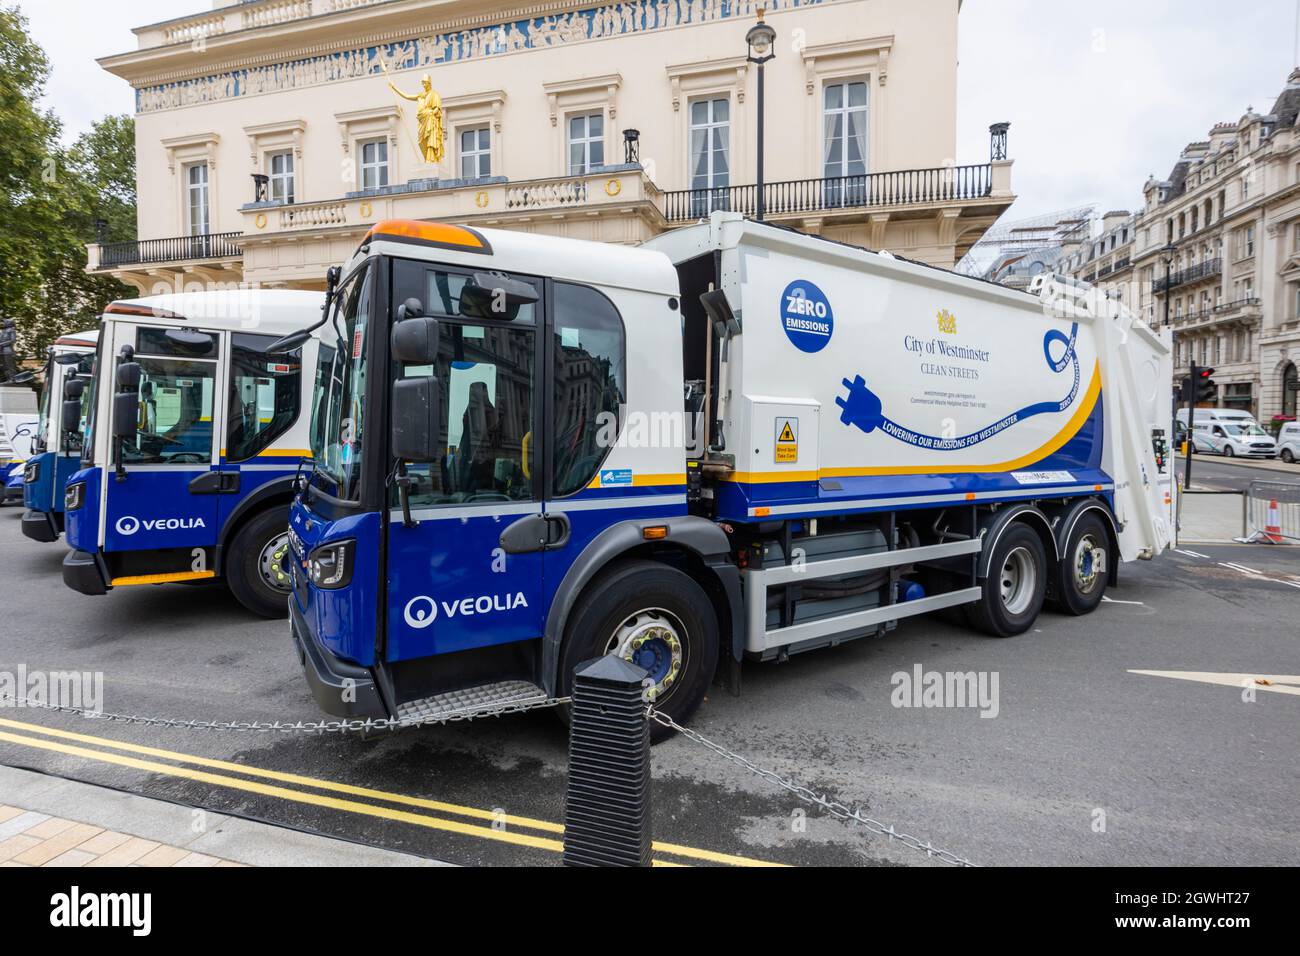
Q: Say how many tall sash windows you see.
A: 7